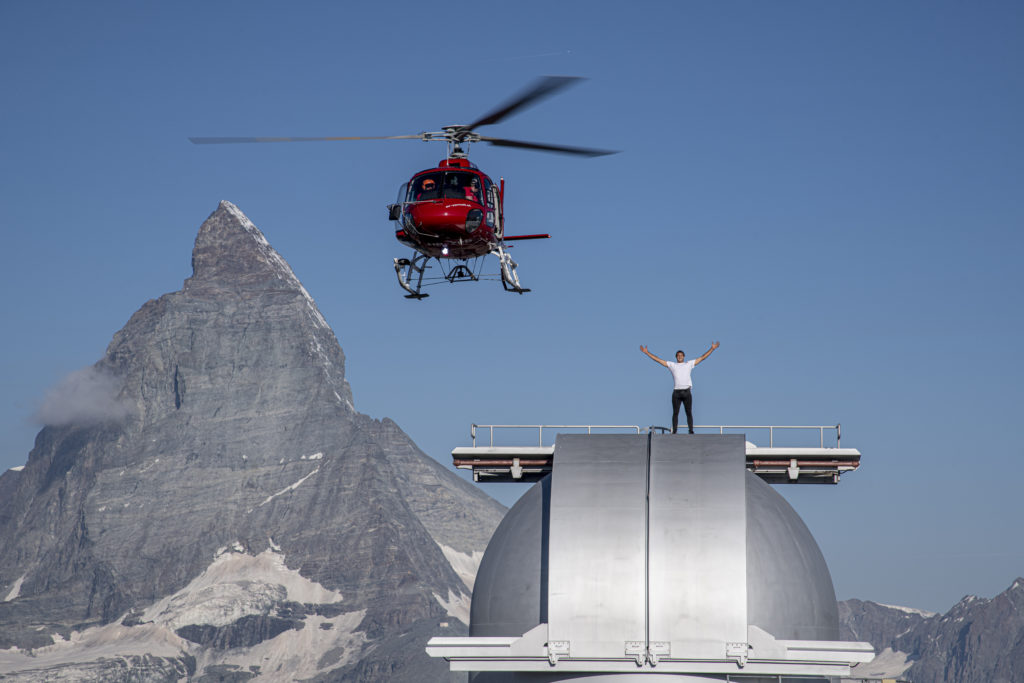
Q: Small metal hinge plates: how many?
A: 4